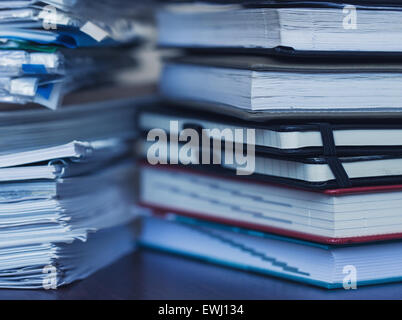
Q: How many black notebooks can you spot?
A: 2